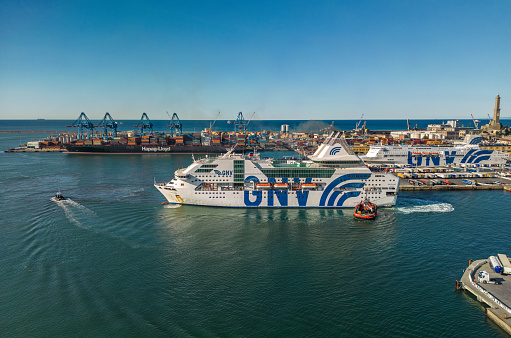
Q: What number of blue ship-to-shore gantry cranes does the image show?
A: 5